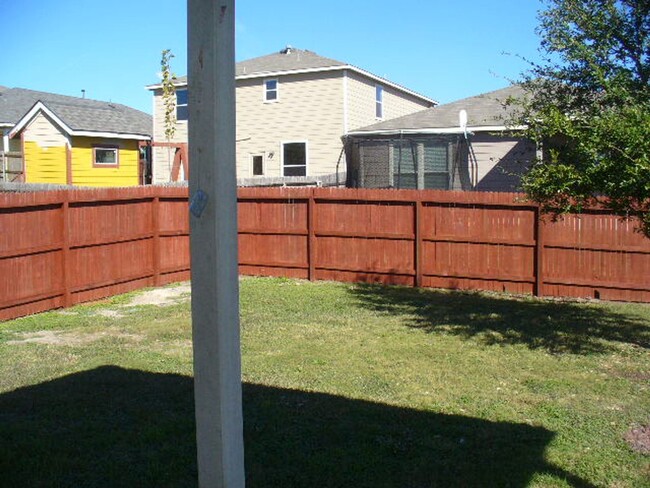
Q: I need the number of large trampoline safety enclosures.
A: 1